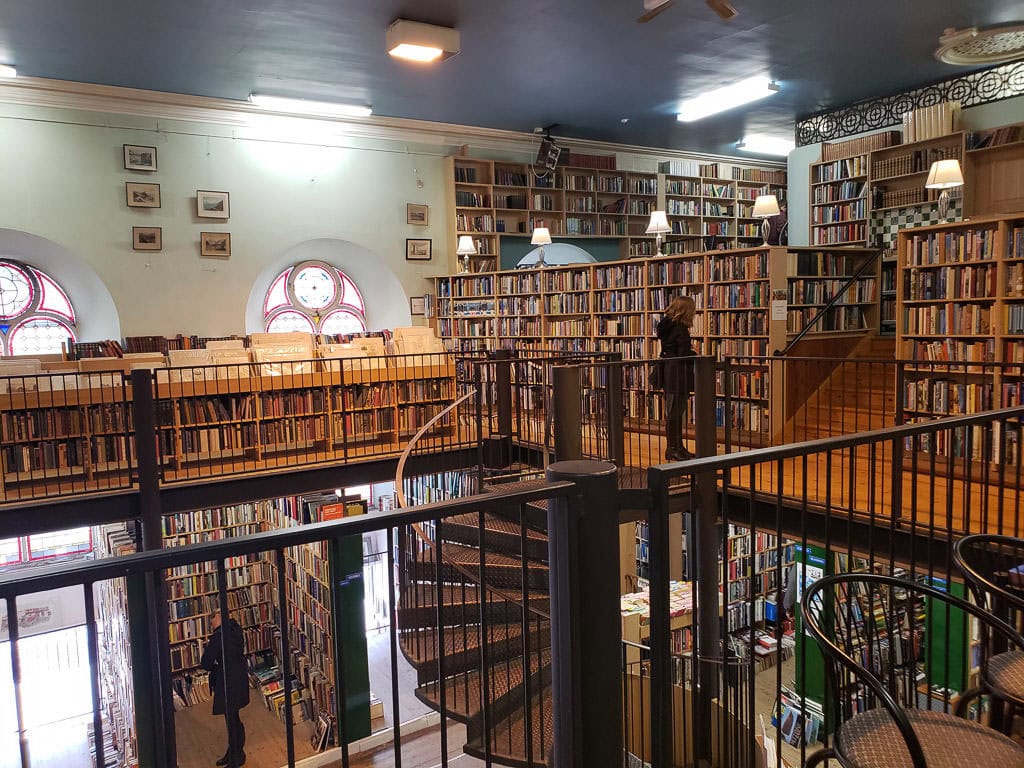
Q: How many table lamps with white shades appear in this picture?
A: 5